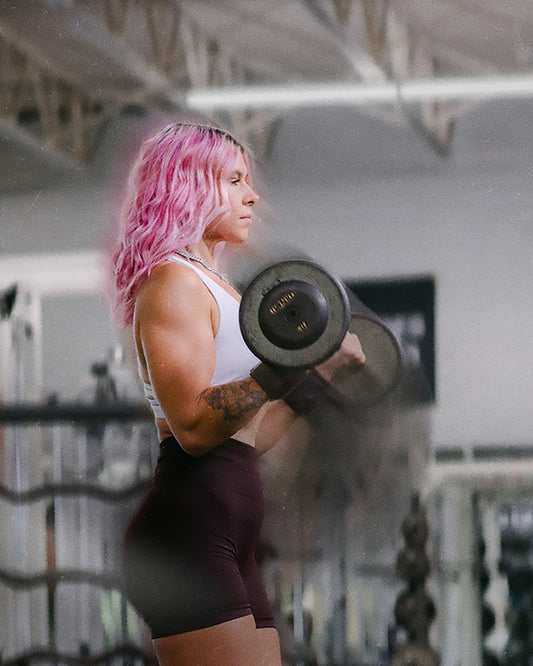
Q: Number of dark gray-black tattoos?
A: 1